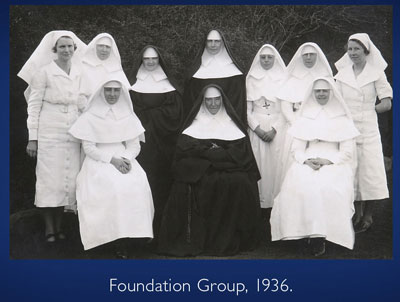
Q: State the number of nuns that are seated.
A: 3